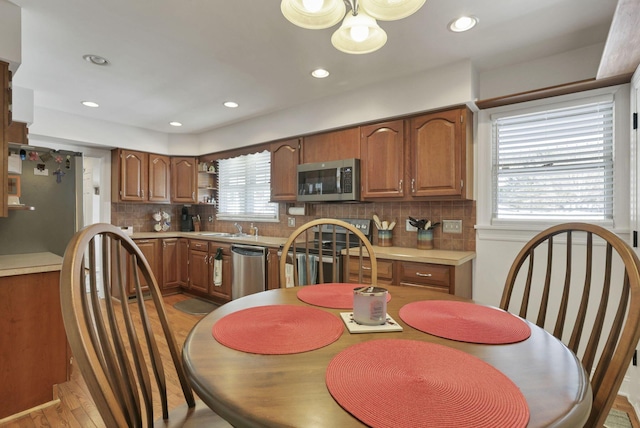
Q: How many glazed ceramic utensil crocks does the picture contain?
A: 2